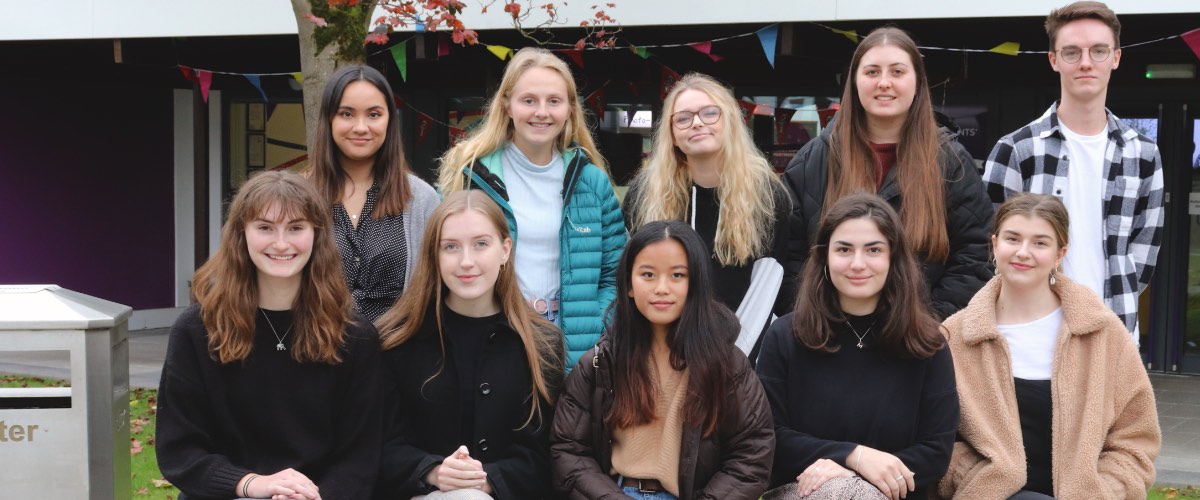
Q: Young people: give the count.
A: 10